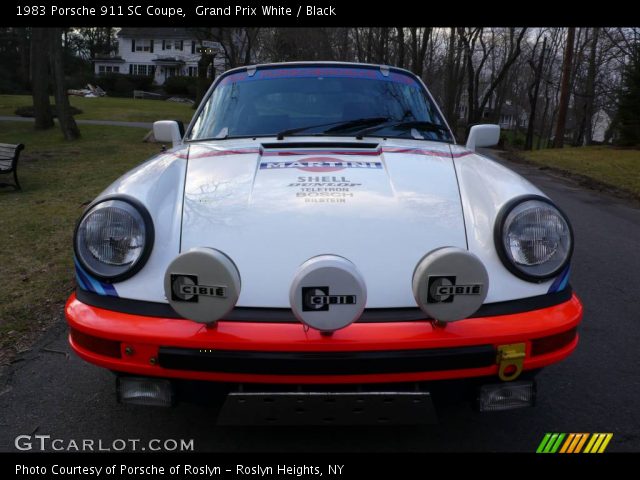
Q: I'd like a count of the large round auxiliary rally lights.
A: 3